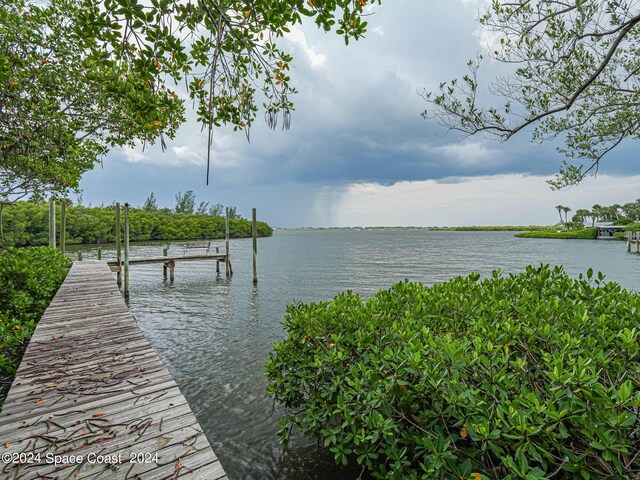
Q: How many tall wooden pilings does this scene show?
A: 6